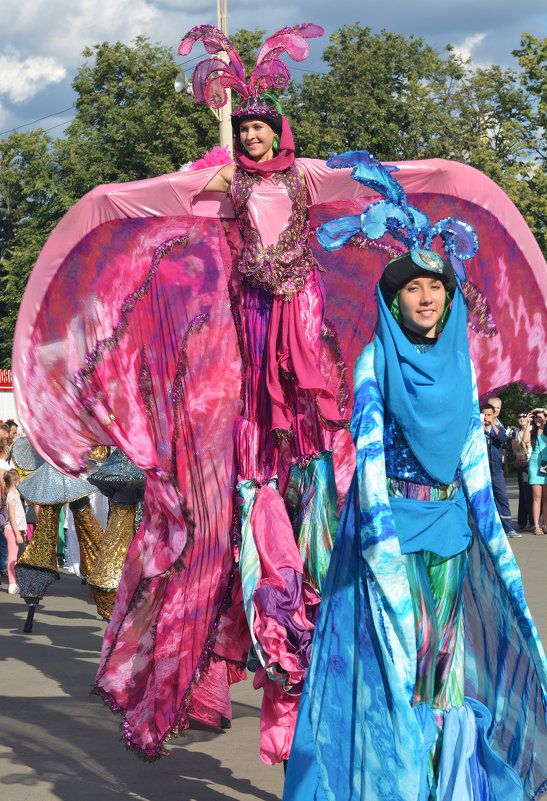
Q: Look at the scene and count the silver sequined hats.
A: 3